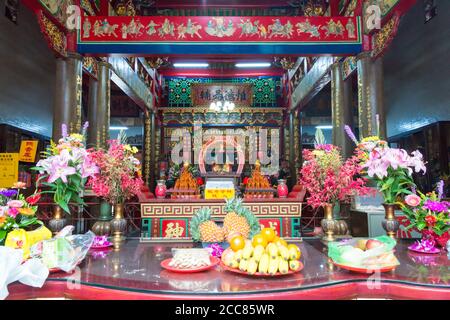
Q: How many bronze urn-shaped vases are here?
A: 4